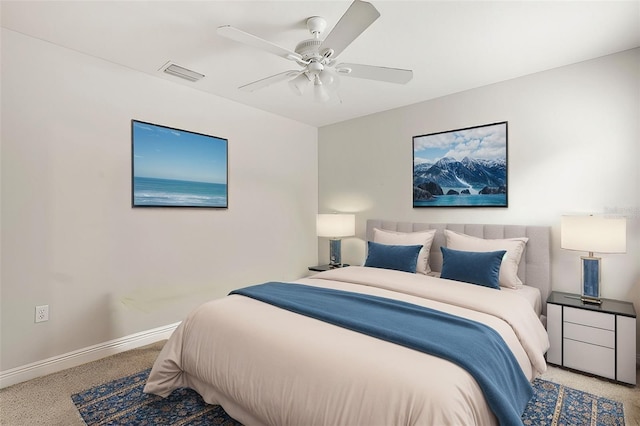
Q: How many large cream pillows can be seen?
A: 2